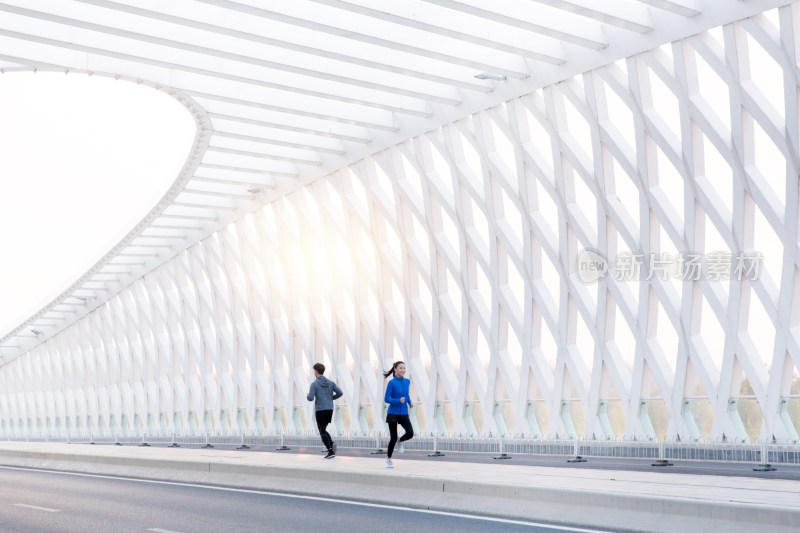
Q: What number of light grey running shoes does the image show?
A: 2